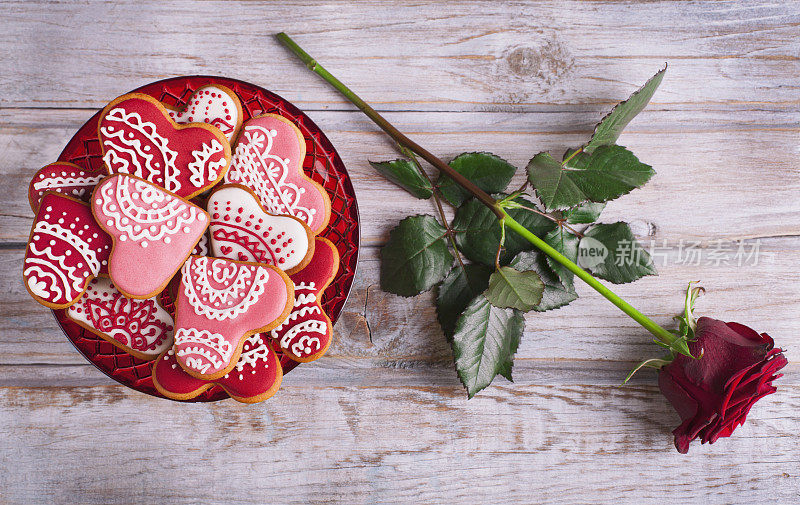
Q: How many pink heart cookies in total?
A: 3